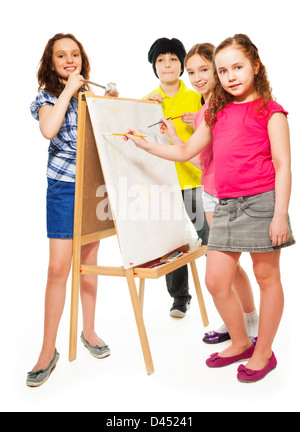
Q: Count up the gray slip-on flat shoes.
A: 2